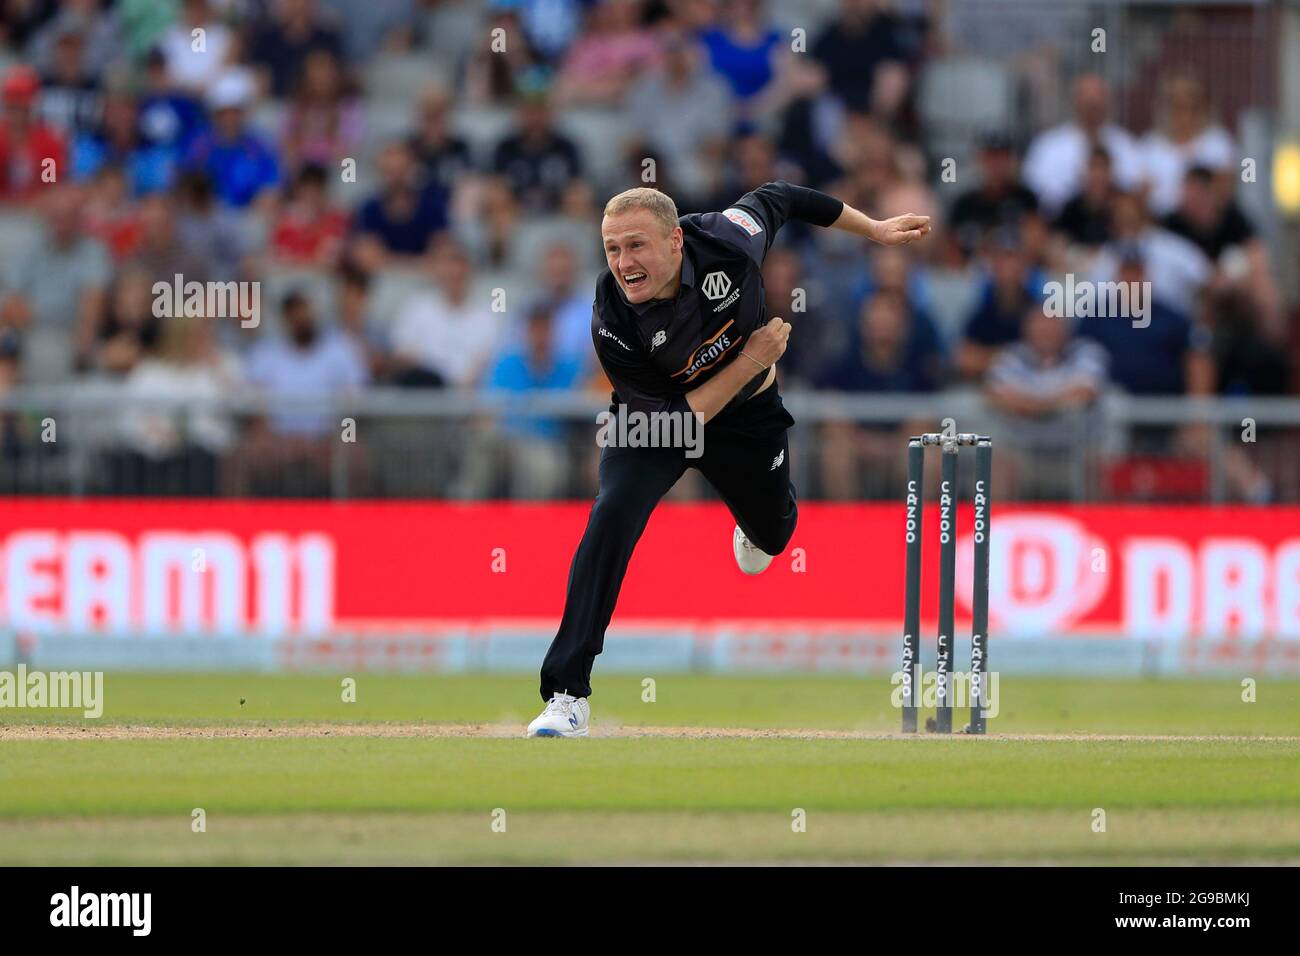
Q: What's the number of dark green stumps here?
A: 3